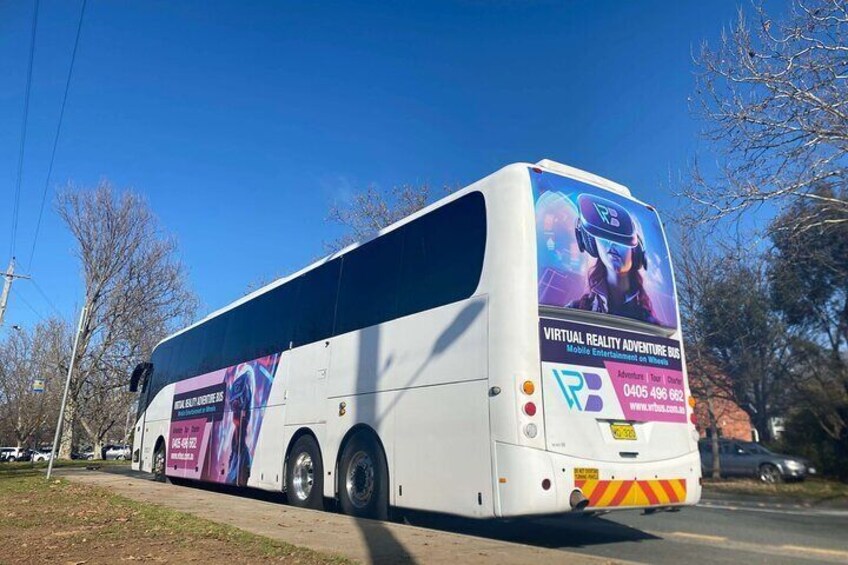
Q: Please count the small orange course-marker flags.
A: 0